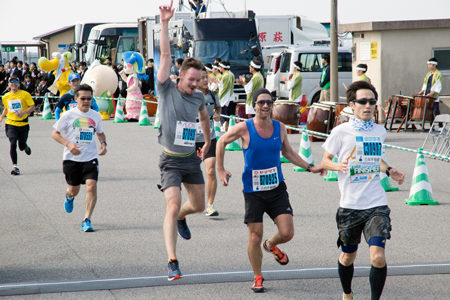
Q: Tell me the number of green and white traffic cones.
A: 11